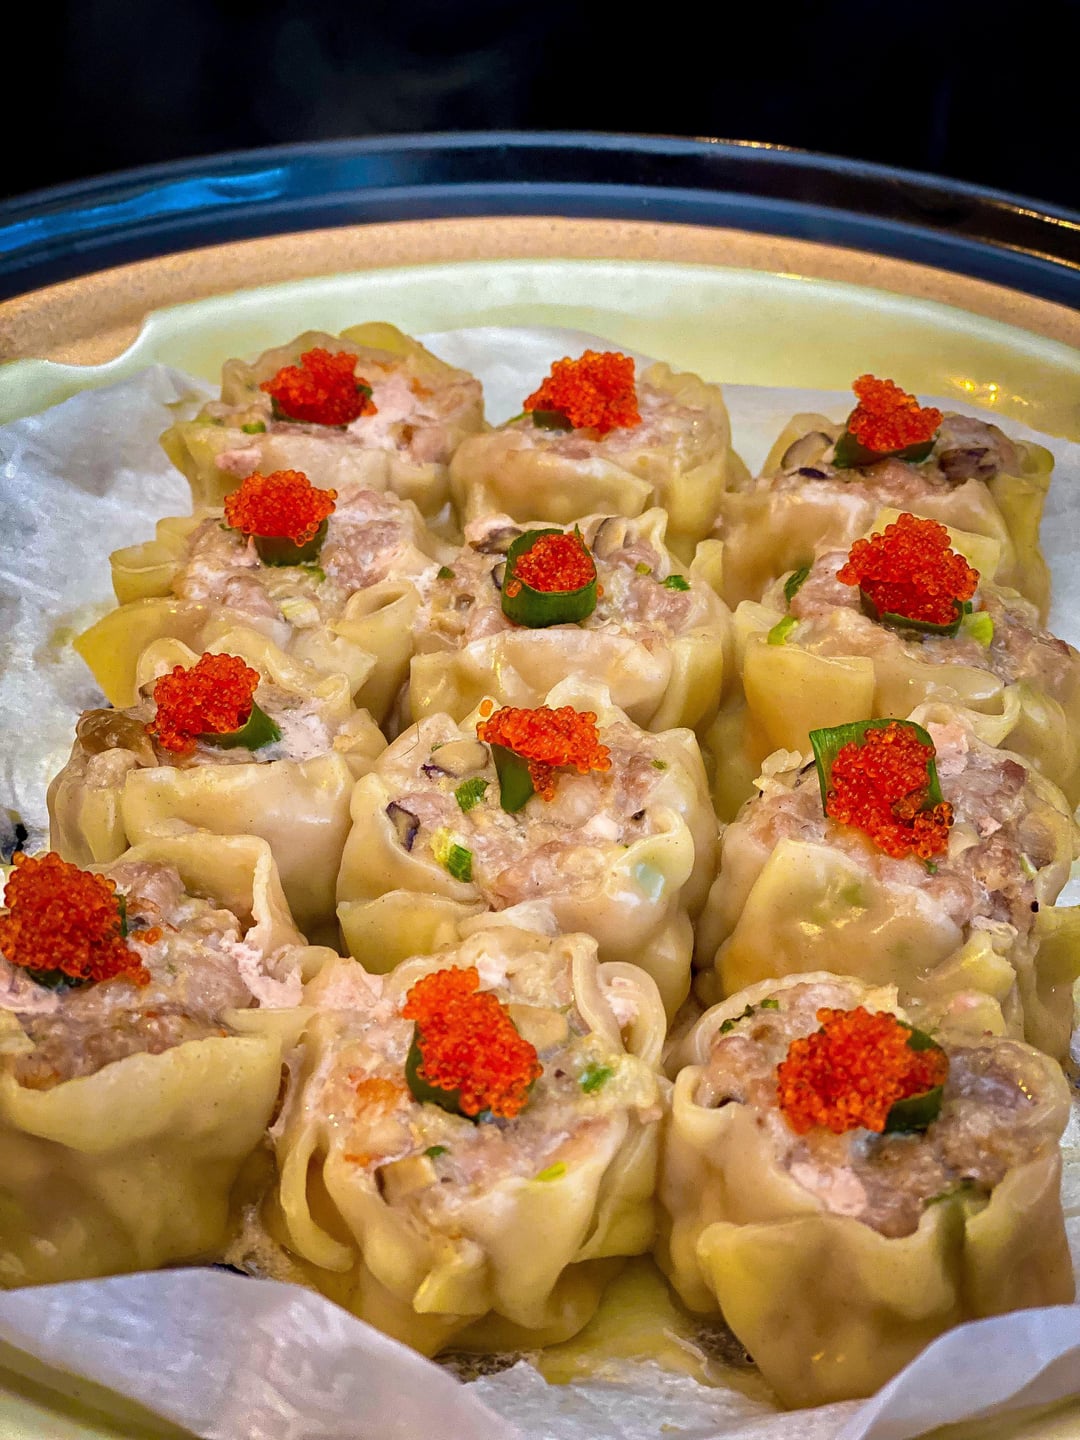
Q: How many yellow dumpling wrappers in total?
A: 12